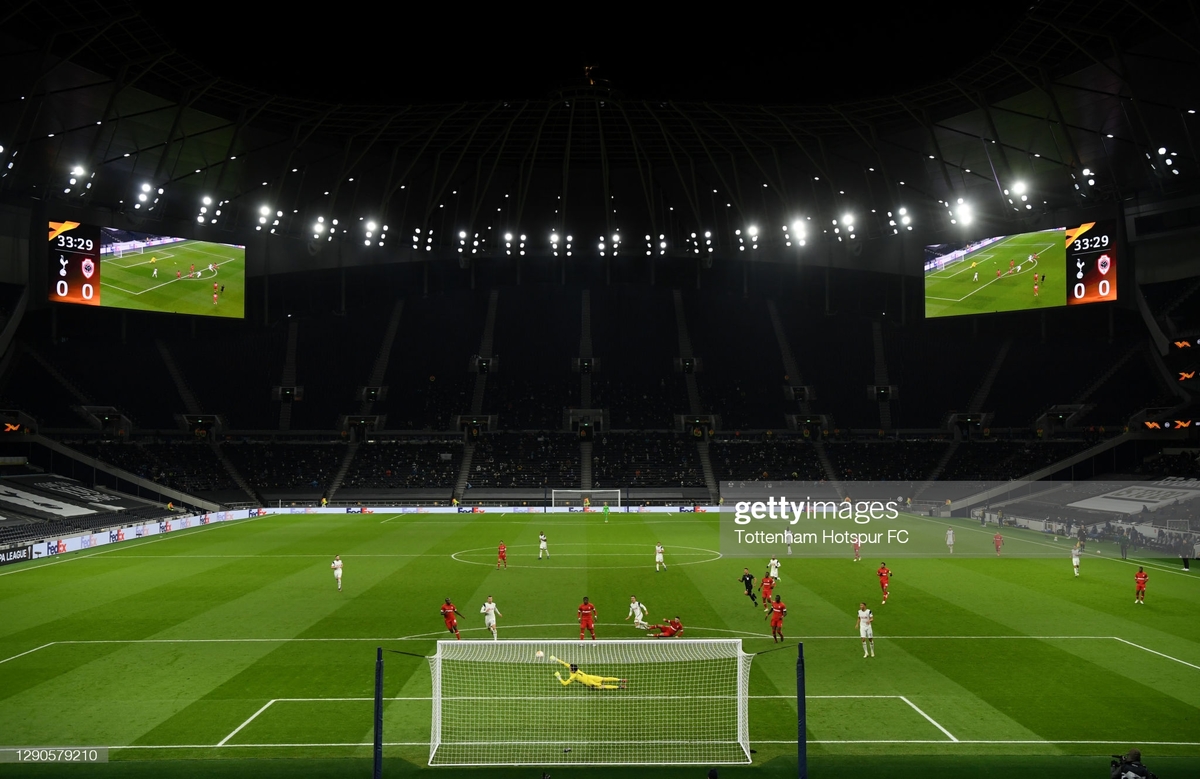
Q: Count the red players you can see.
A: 10